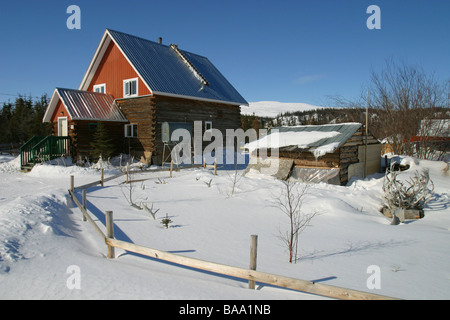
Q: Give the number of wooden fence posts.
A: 9